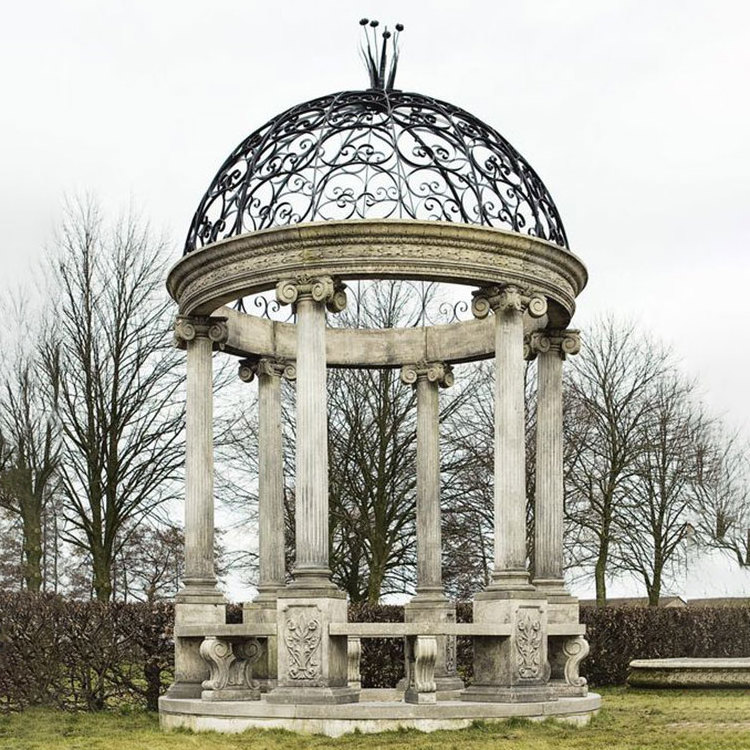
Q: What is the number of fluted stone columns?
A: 6